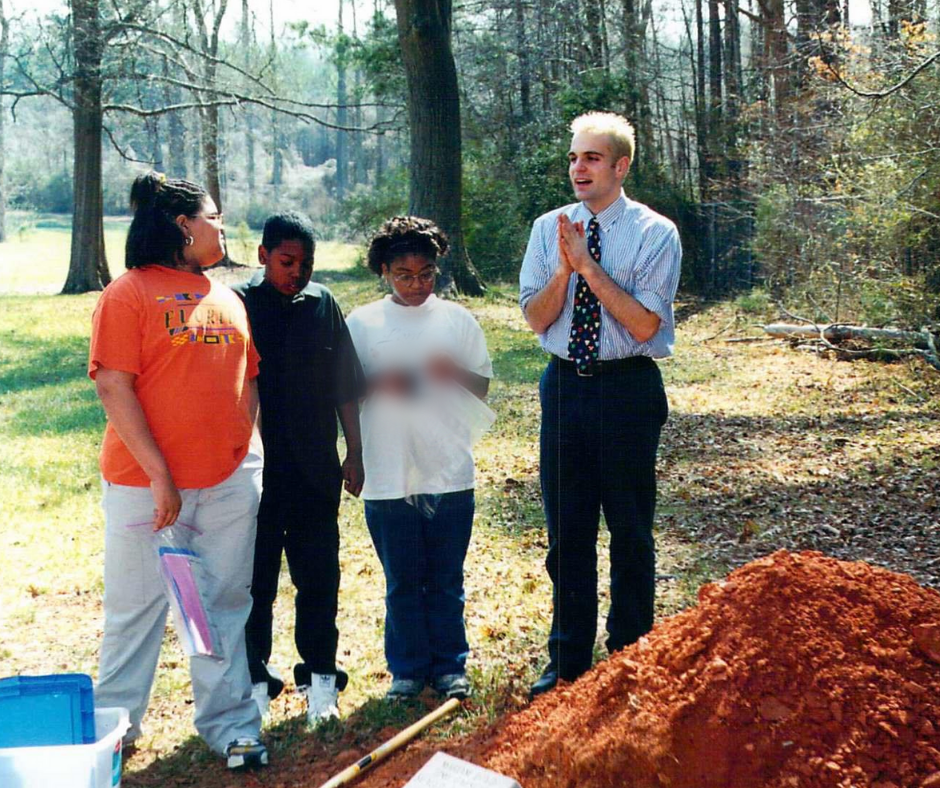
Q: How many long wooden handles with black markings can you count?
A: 1